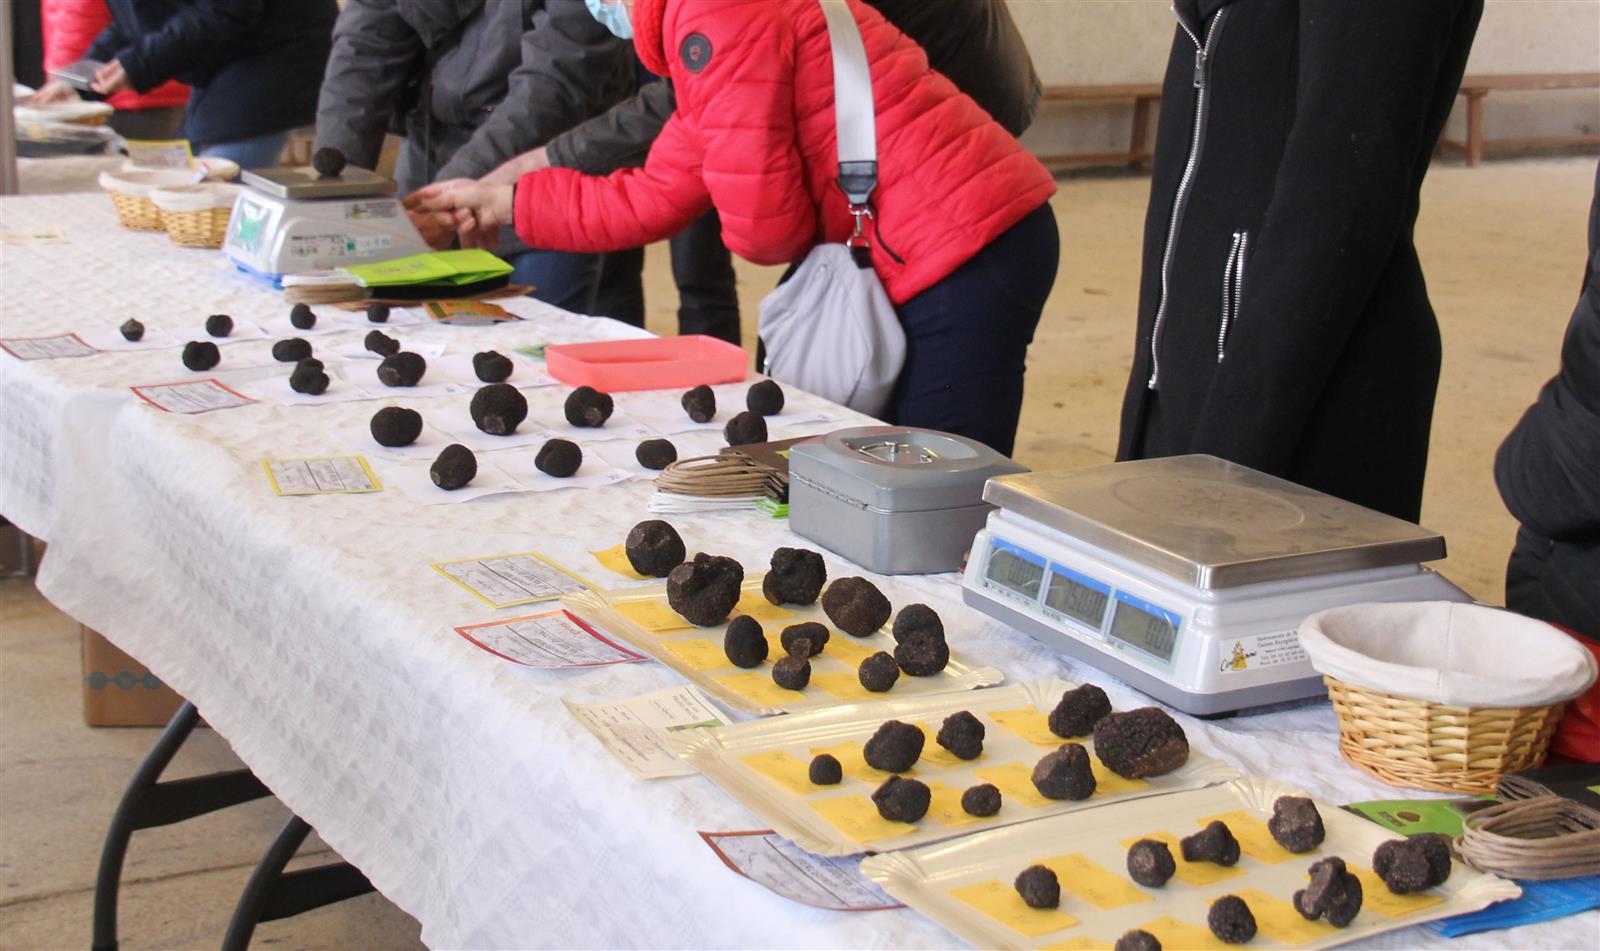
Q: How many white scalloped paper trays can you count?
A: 3